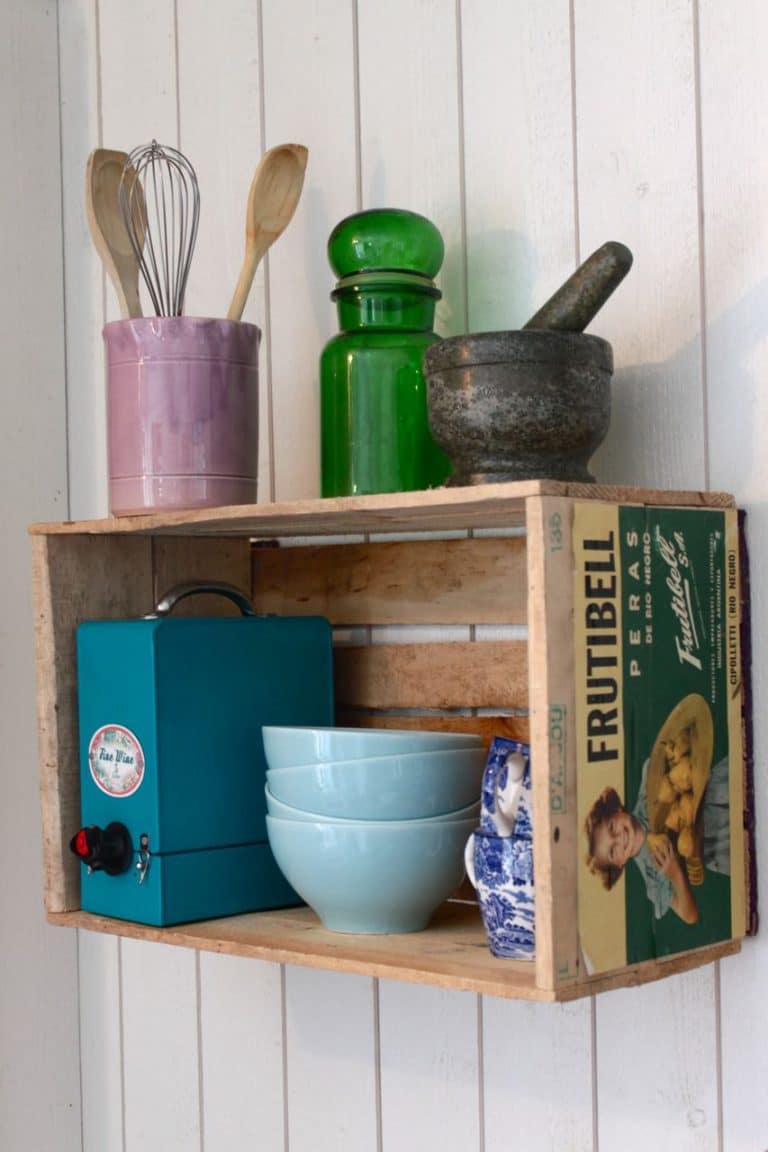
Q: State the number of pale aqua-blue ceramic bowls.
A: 4